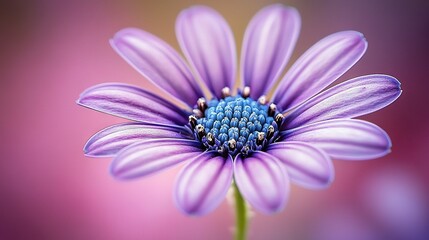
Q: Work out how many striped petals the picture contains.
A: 12